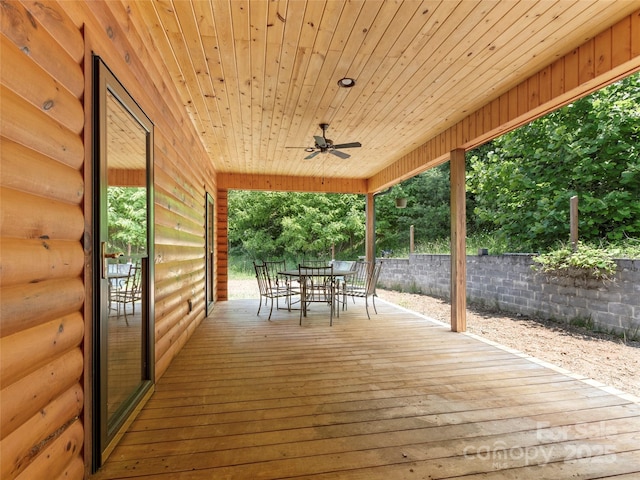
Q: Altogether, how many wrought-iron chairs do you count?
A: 6